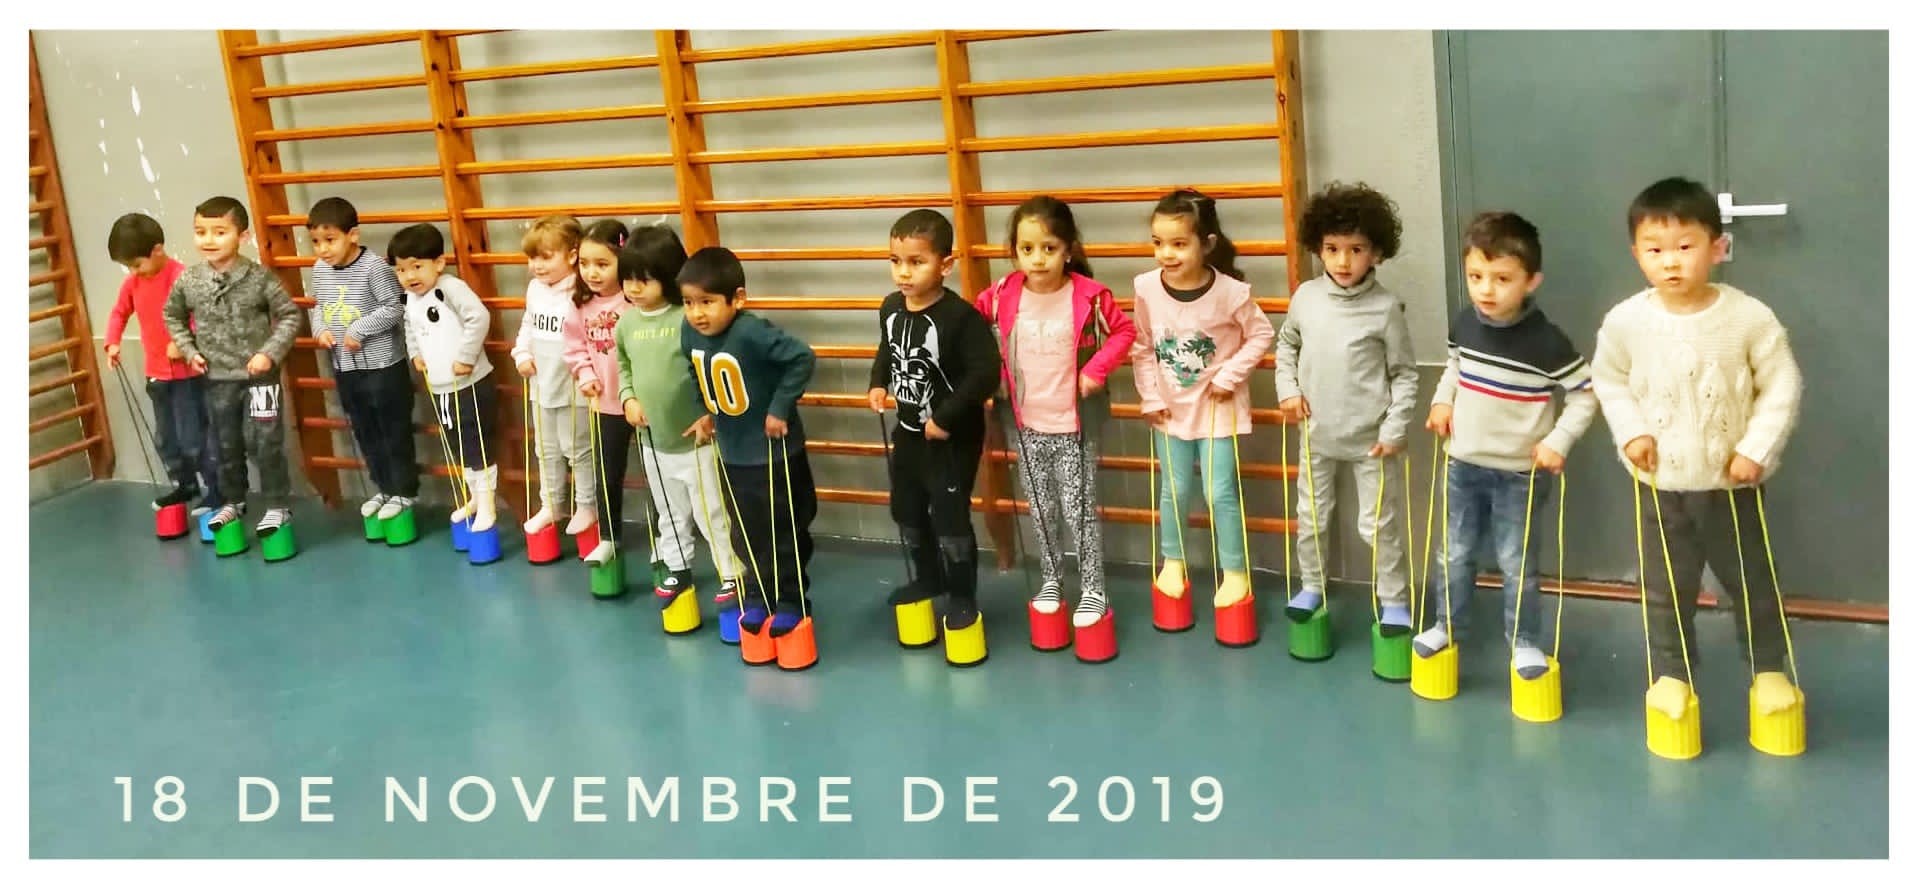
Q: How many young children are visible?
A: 14